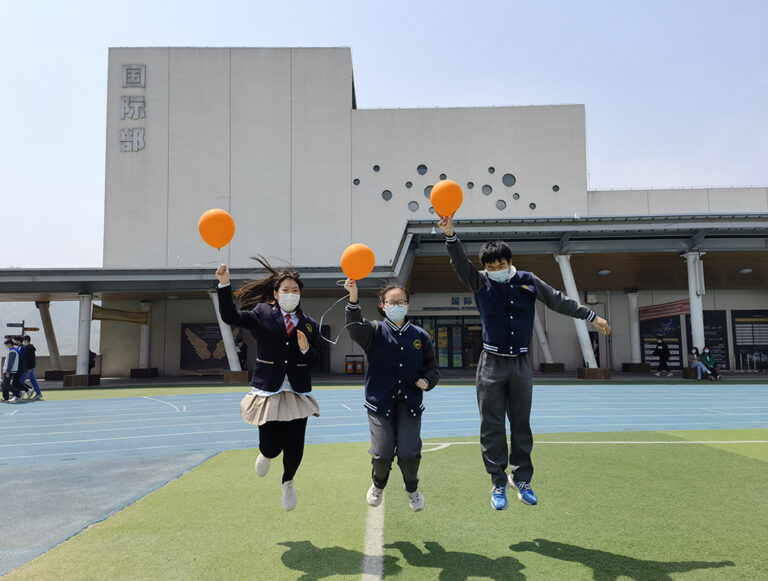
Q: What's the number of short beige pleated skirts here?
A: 1